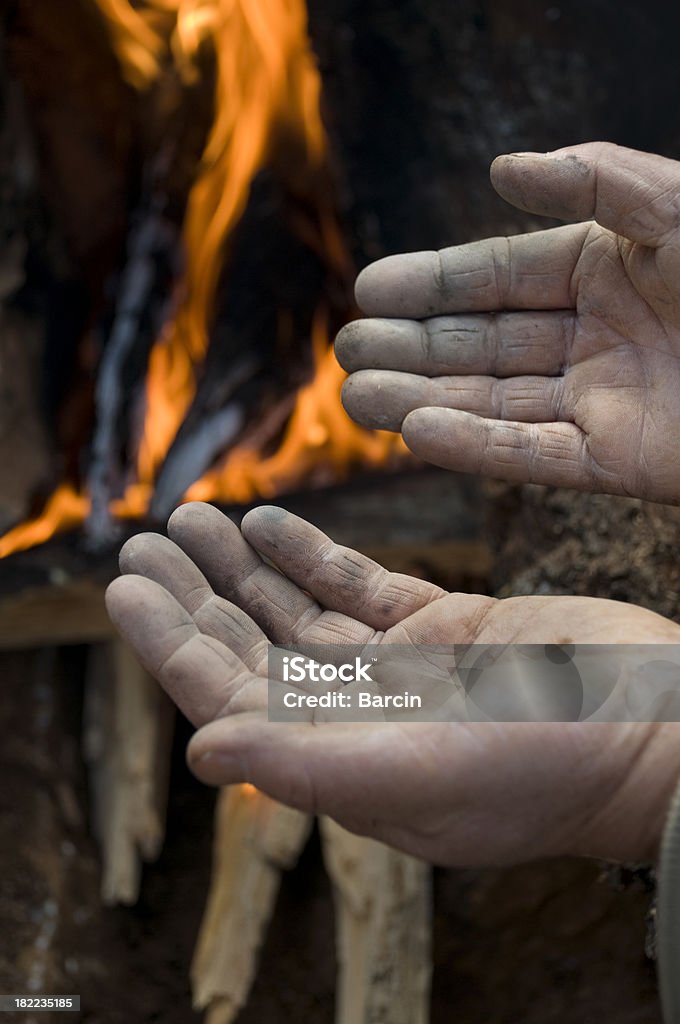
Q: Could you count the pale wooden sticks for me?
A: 3